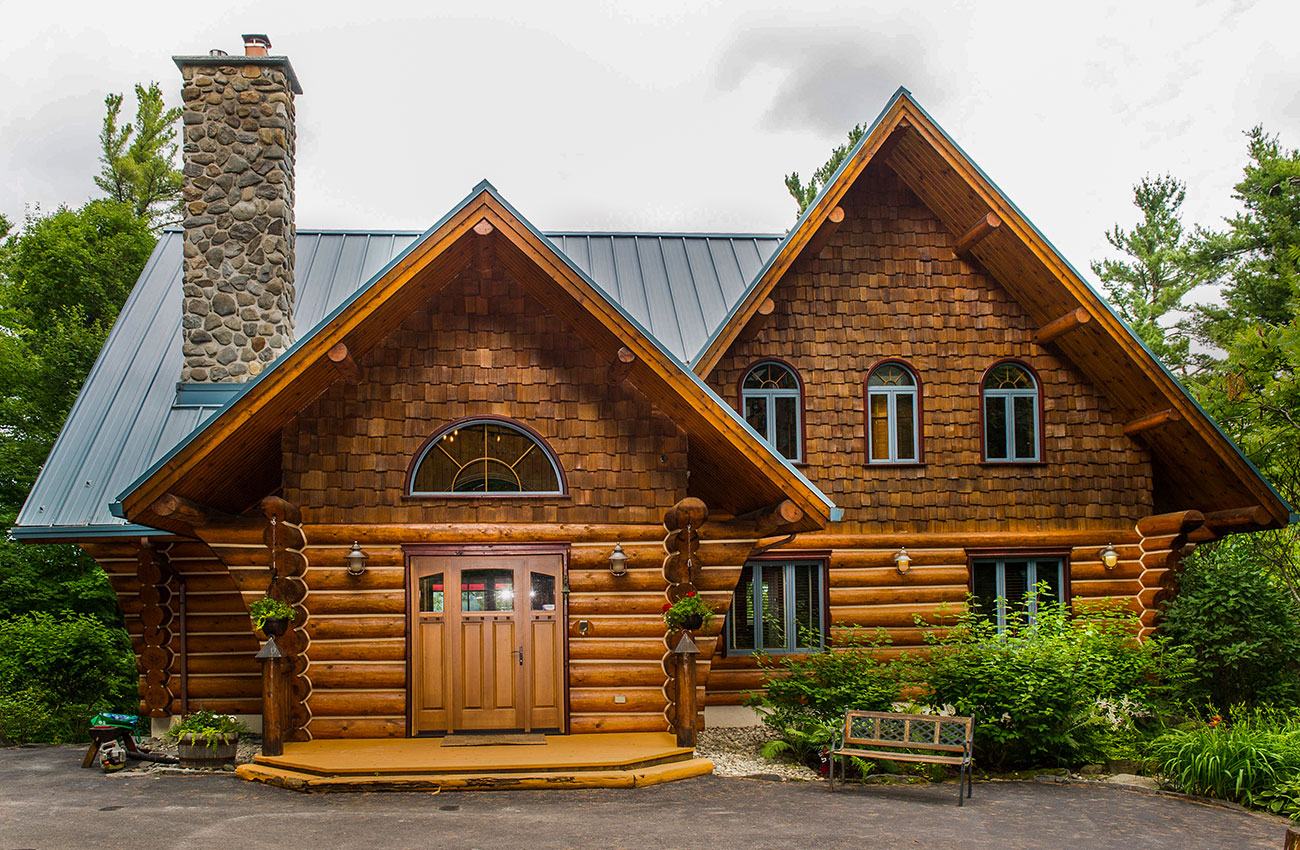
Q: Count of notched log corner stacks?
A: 4